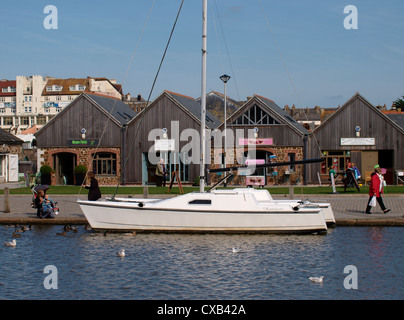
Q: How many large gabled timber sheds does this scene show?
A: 4